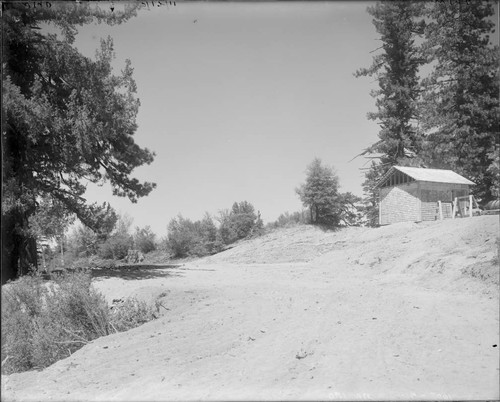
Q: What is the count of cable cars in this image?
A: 0